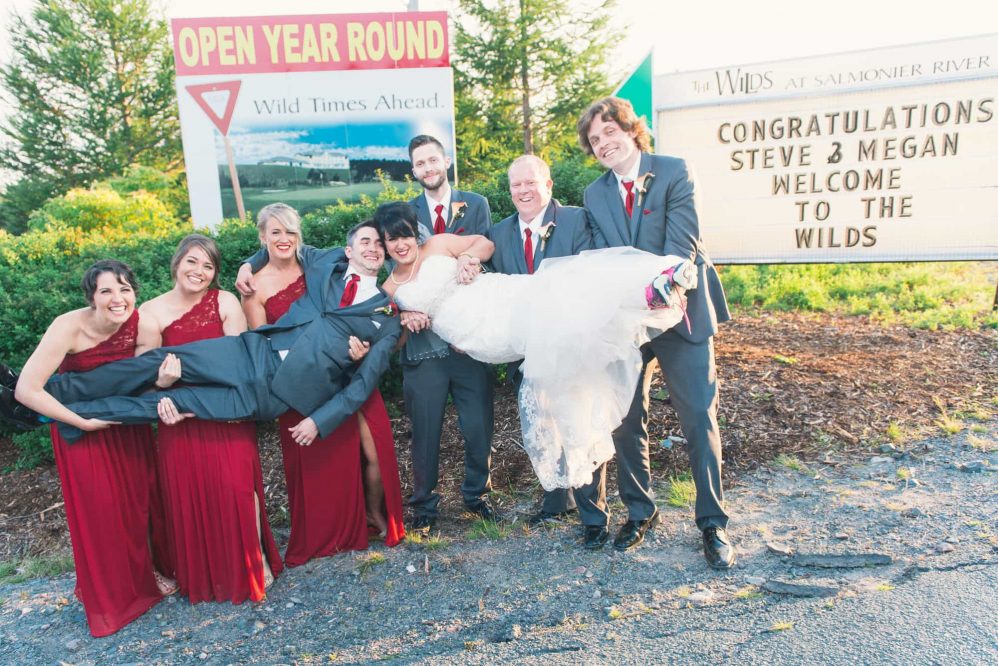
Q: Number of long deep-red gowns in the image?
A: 3